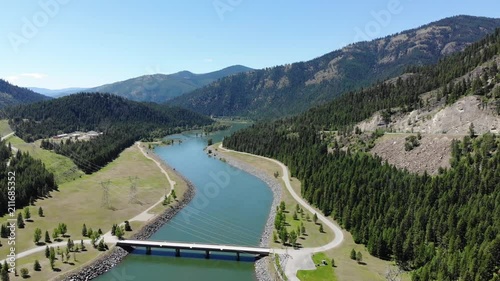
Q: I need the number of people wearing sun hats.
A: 0